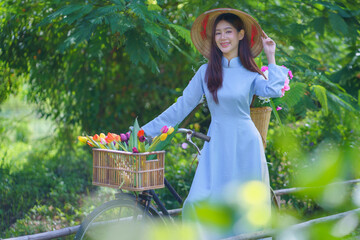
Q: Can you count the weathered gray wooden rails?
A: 2